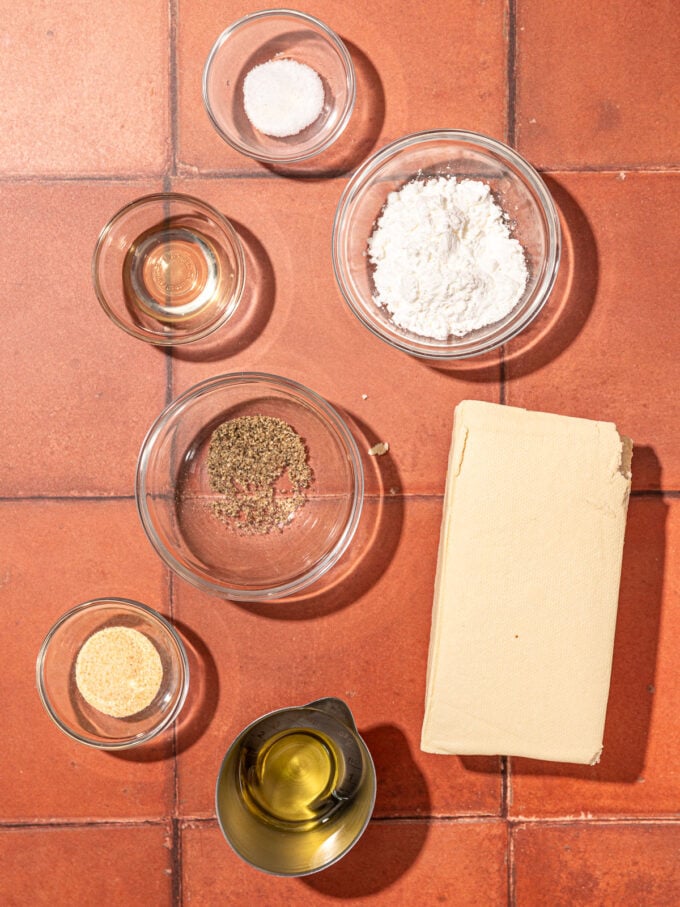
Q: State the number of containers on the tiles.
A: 6